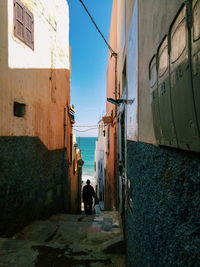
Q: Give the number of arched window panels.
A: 4